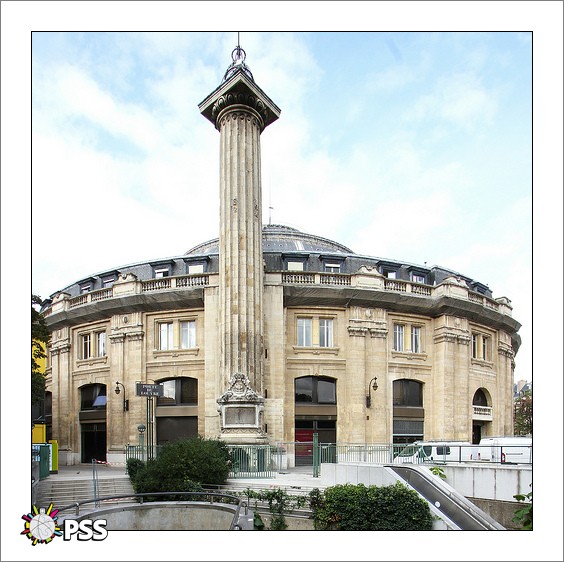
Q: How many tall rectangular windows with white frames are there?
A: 10